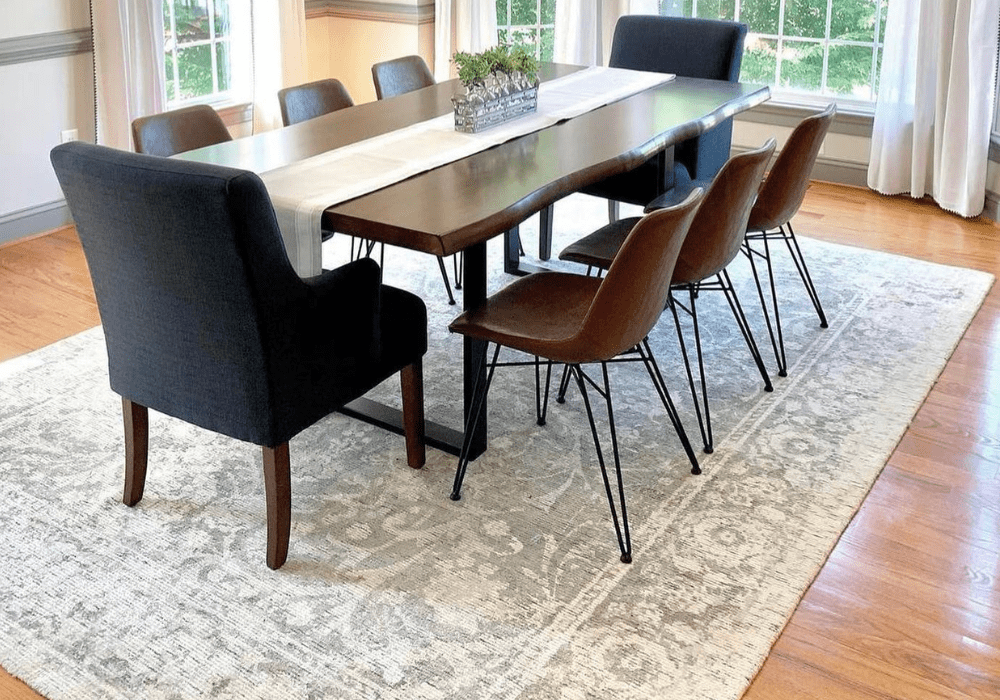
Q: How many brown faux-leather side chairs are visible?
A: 6